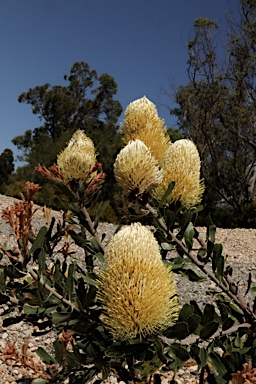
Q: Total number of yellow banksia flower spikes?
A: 5